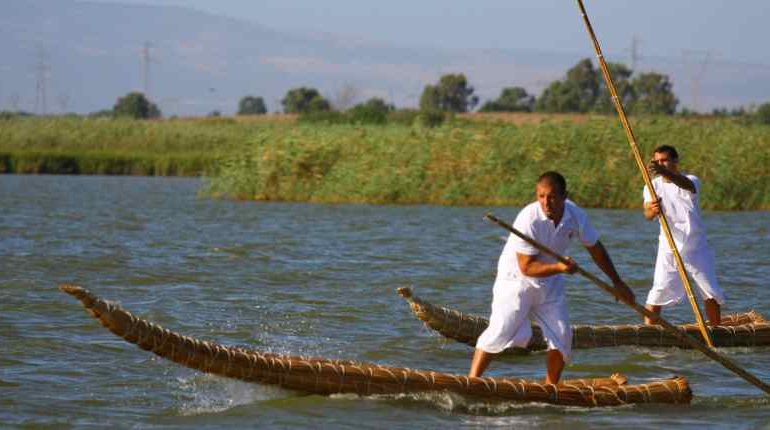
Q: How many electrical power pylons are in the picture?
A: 4